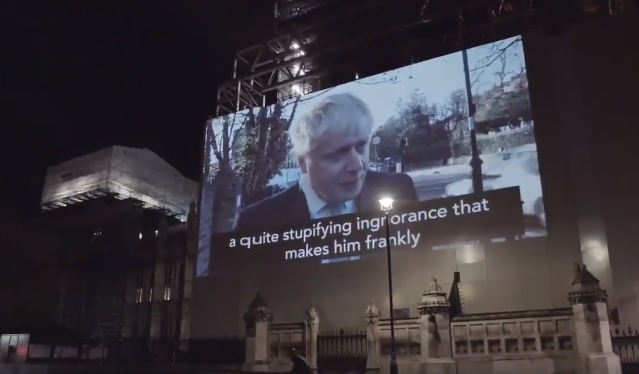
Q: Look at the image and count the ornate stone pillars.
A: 5